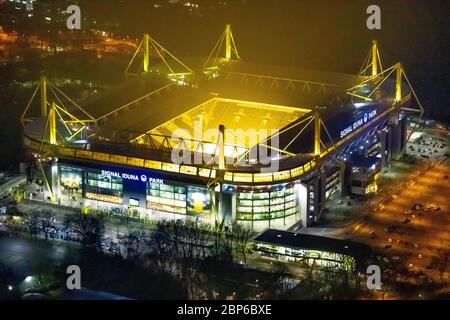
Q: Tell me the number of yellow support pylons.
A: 8